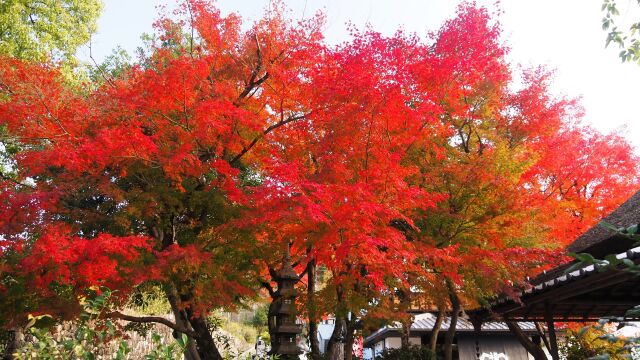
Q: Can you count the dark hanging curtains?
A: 1